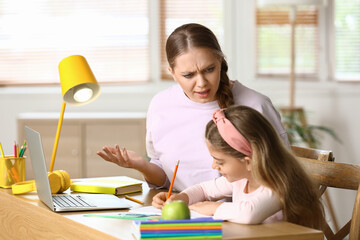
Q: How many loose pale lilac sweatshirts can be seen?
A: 1